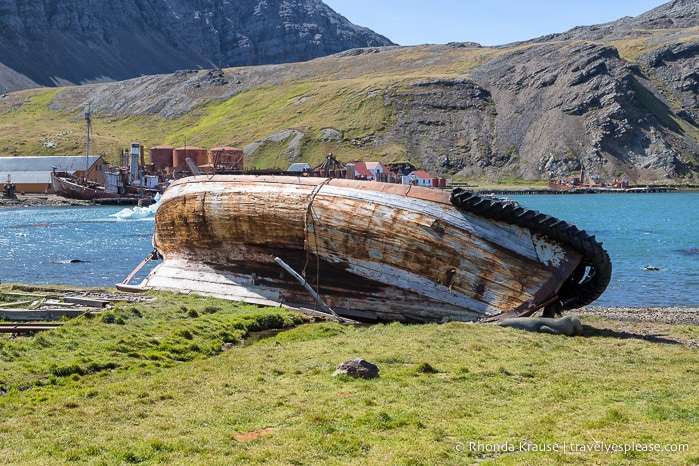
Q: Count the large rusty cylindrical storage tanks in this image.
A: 3